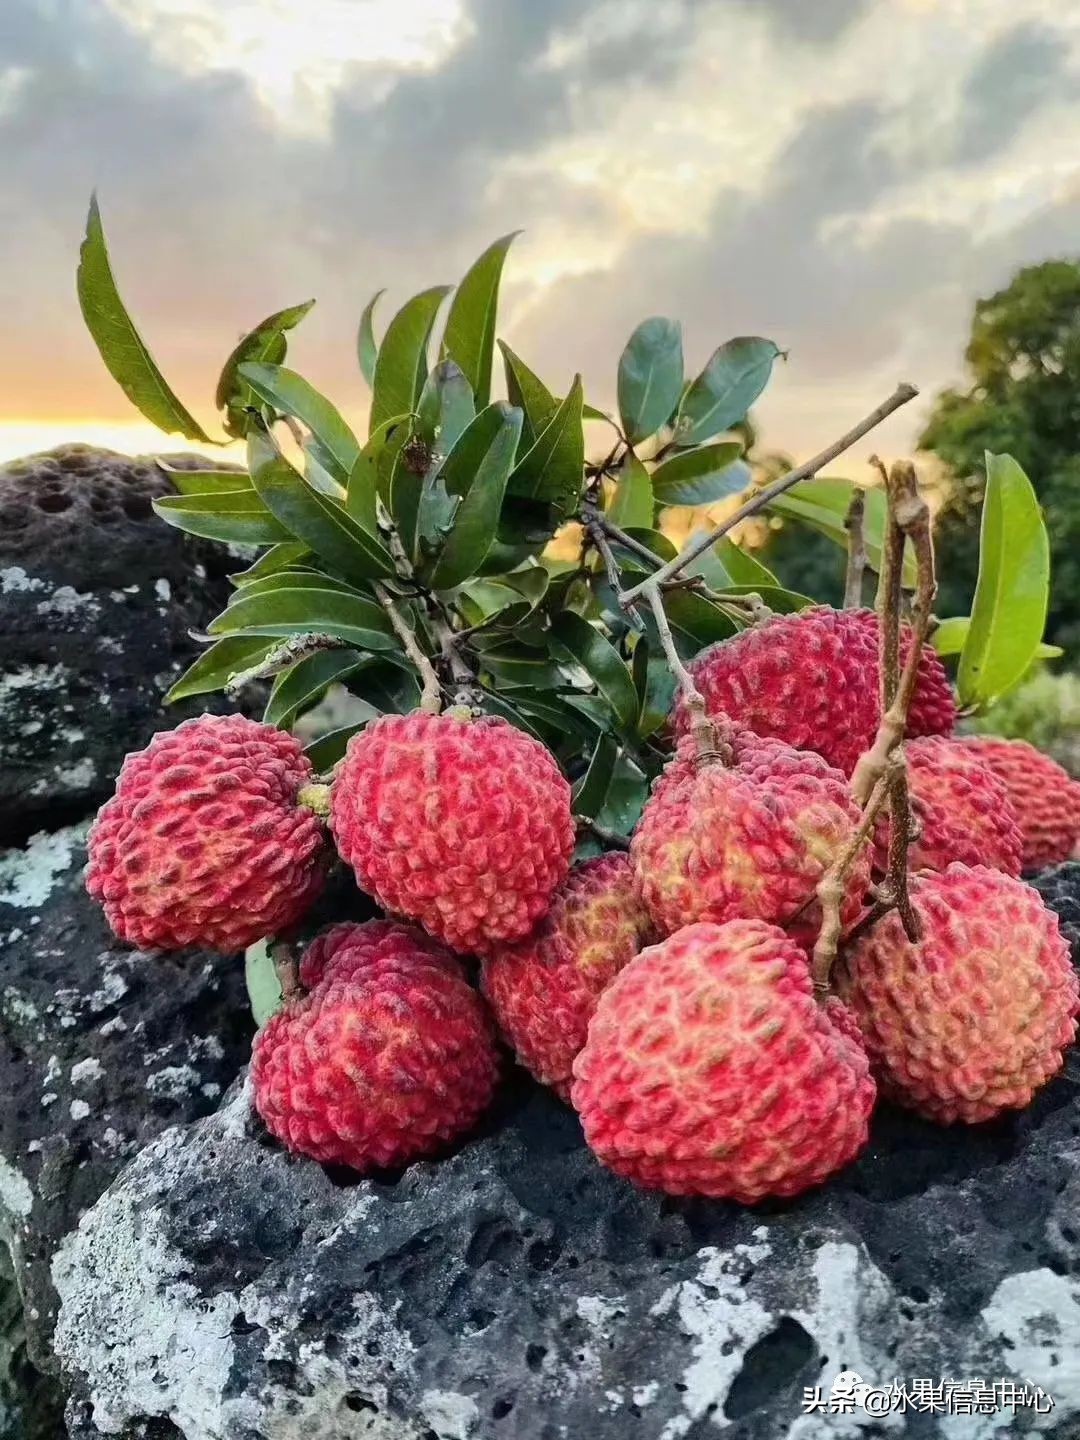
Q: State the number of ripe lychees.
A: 10